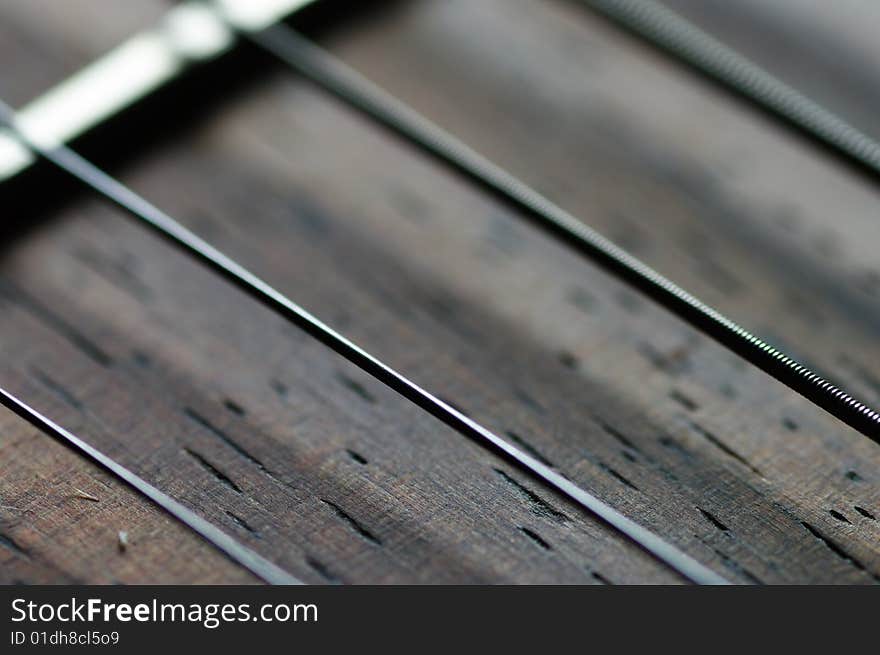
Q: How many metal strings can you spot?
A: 4